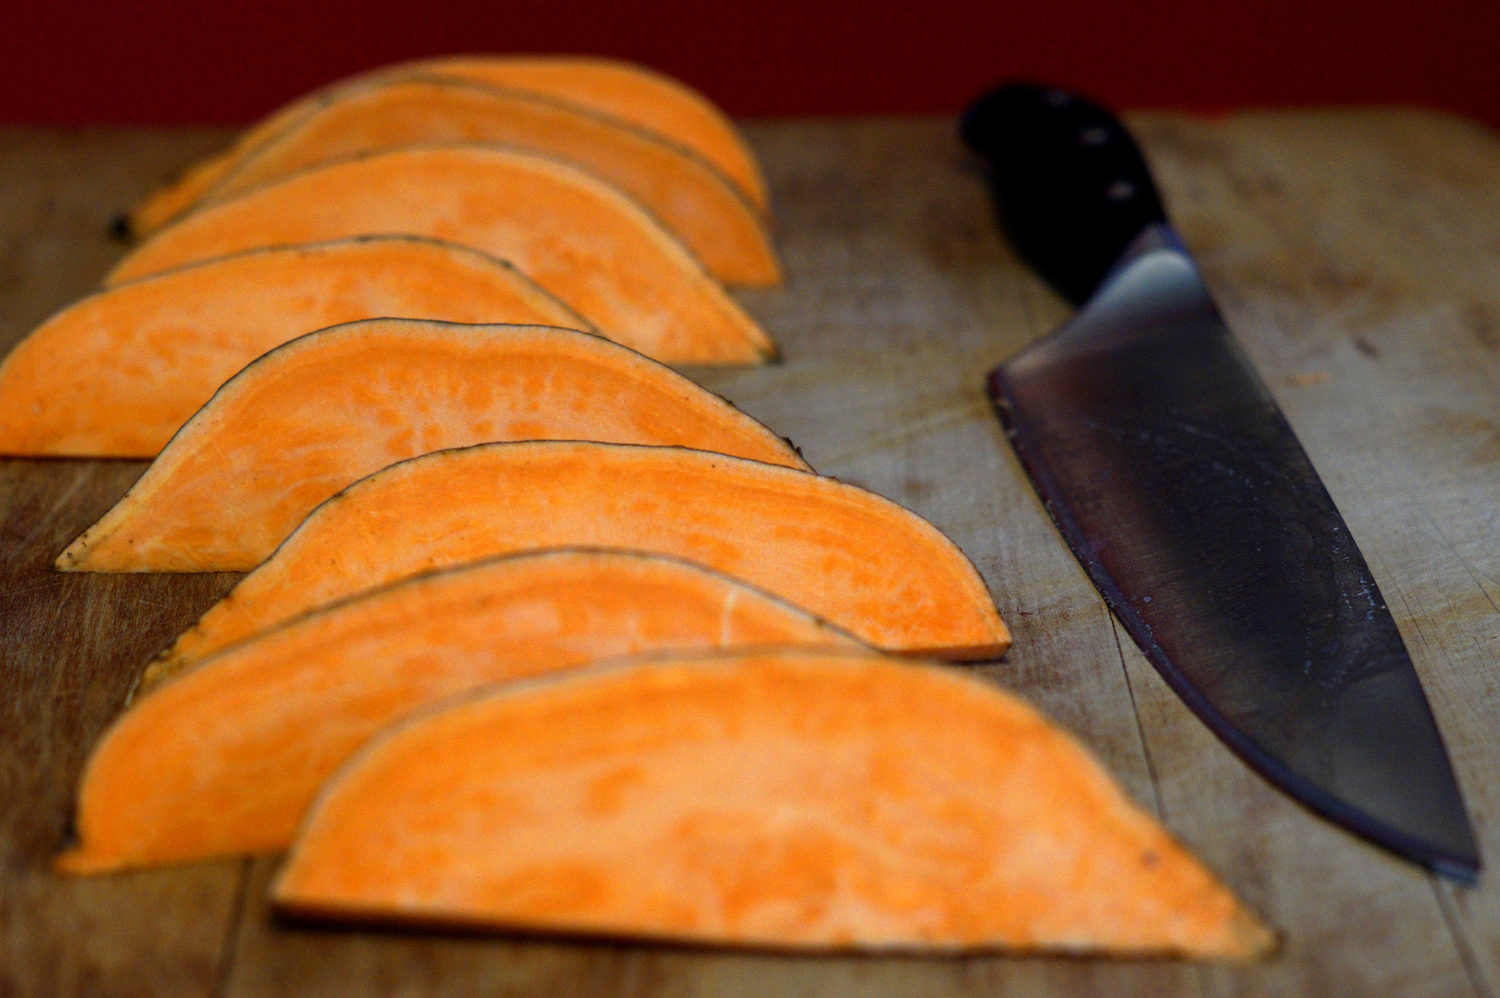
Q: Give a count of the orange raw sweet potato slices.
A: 8